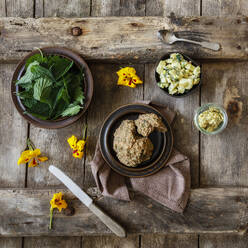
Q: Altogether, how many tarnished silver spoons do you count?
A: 1